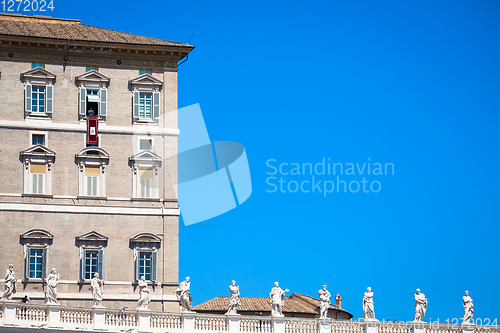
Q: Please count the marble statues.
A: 11